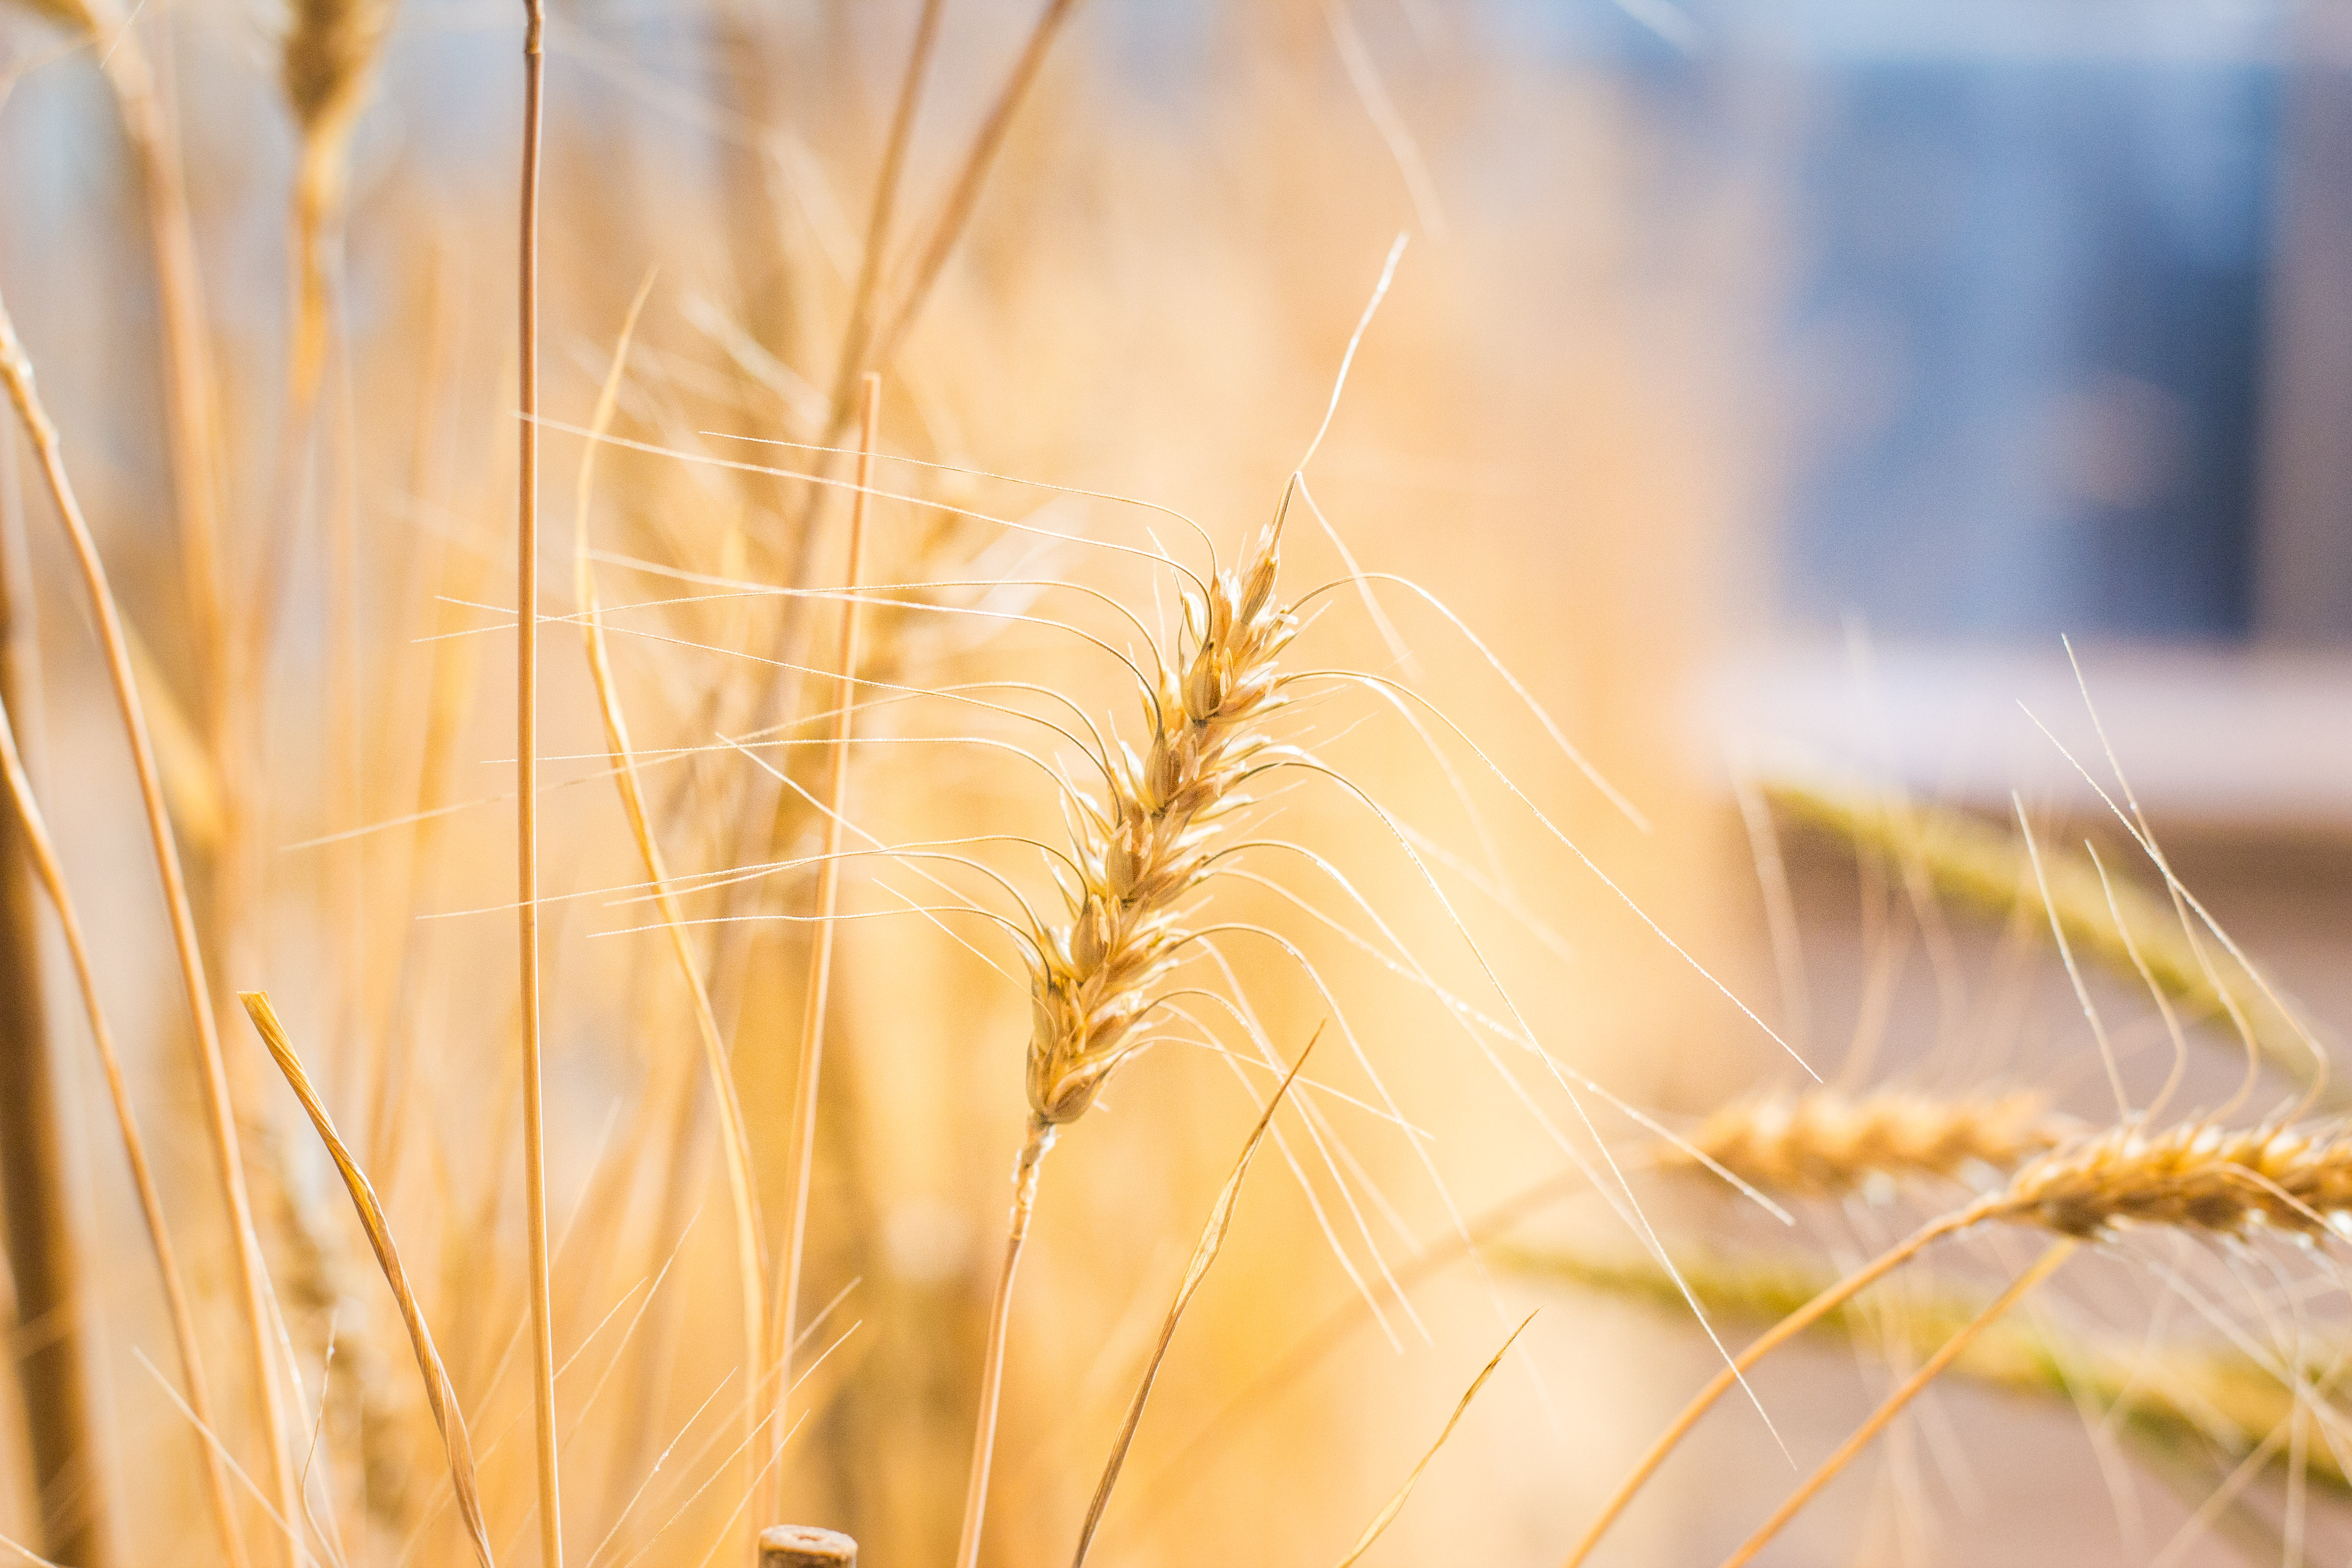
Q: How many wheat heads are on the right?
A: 2